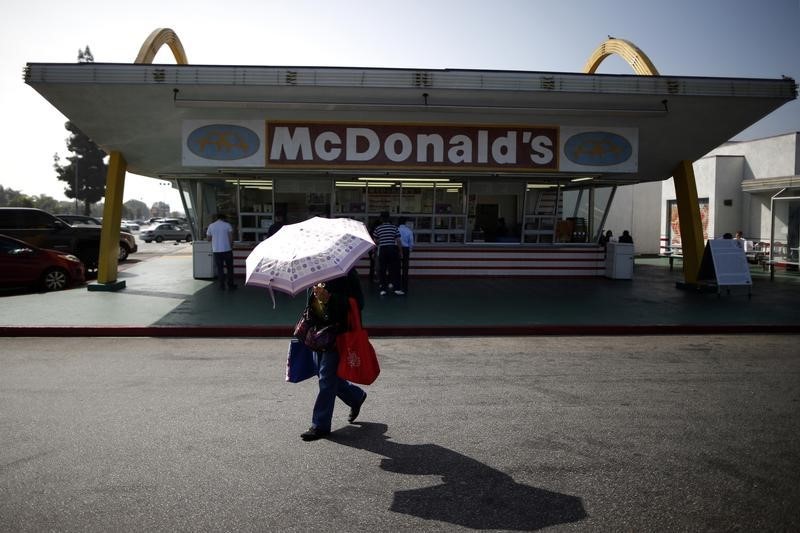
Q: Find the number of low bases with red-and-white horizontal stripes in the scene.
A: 1